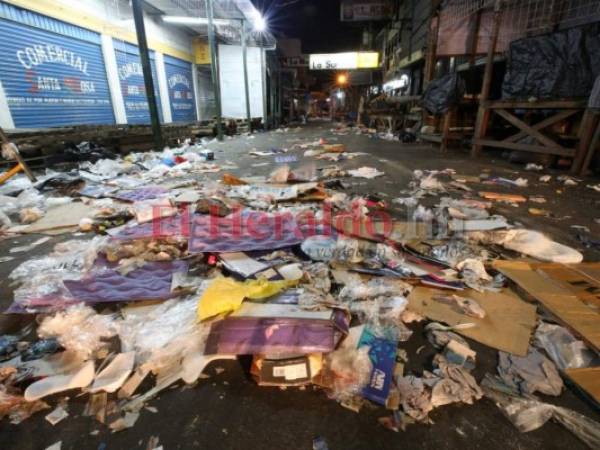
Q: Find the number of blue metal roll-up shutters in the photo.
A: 3